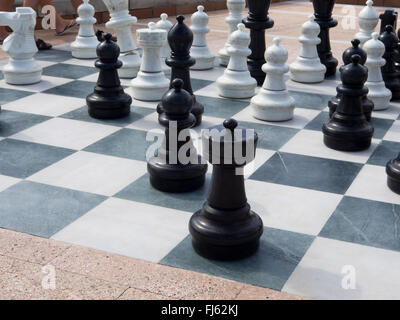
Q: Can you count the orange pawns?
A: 0